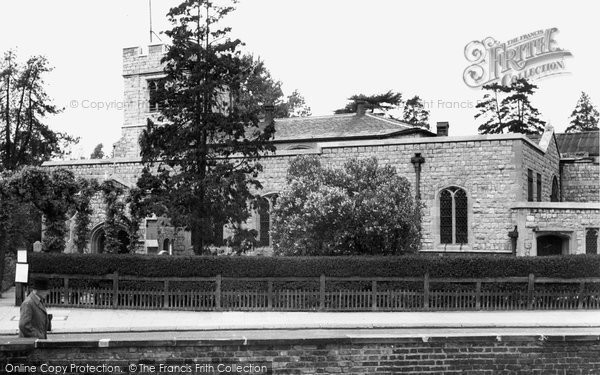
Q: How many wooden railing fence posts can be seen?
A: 11